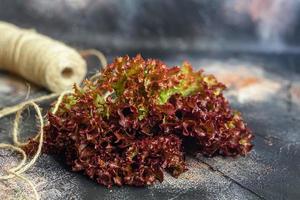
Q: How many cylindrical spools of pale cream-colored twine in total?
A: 1